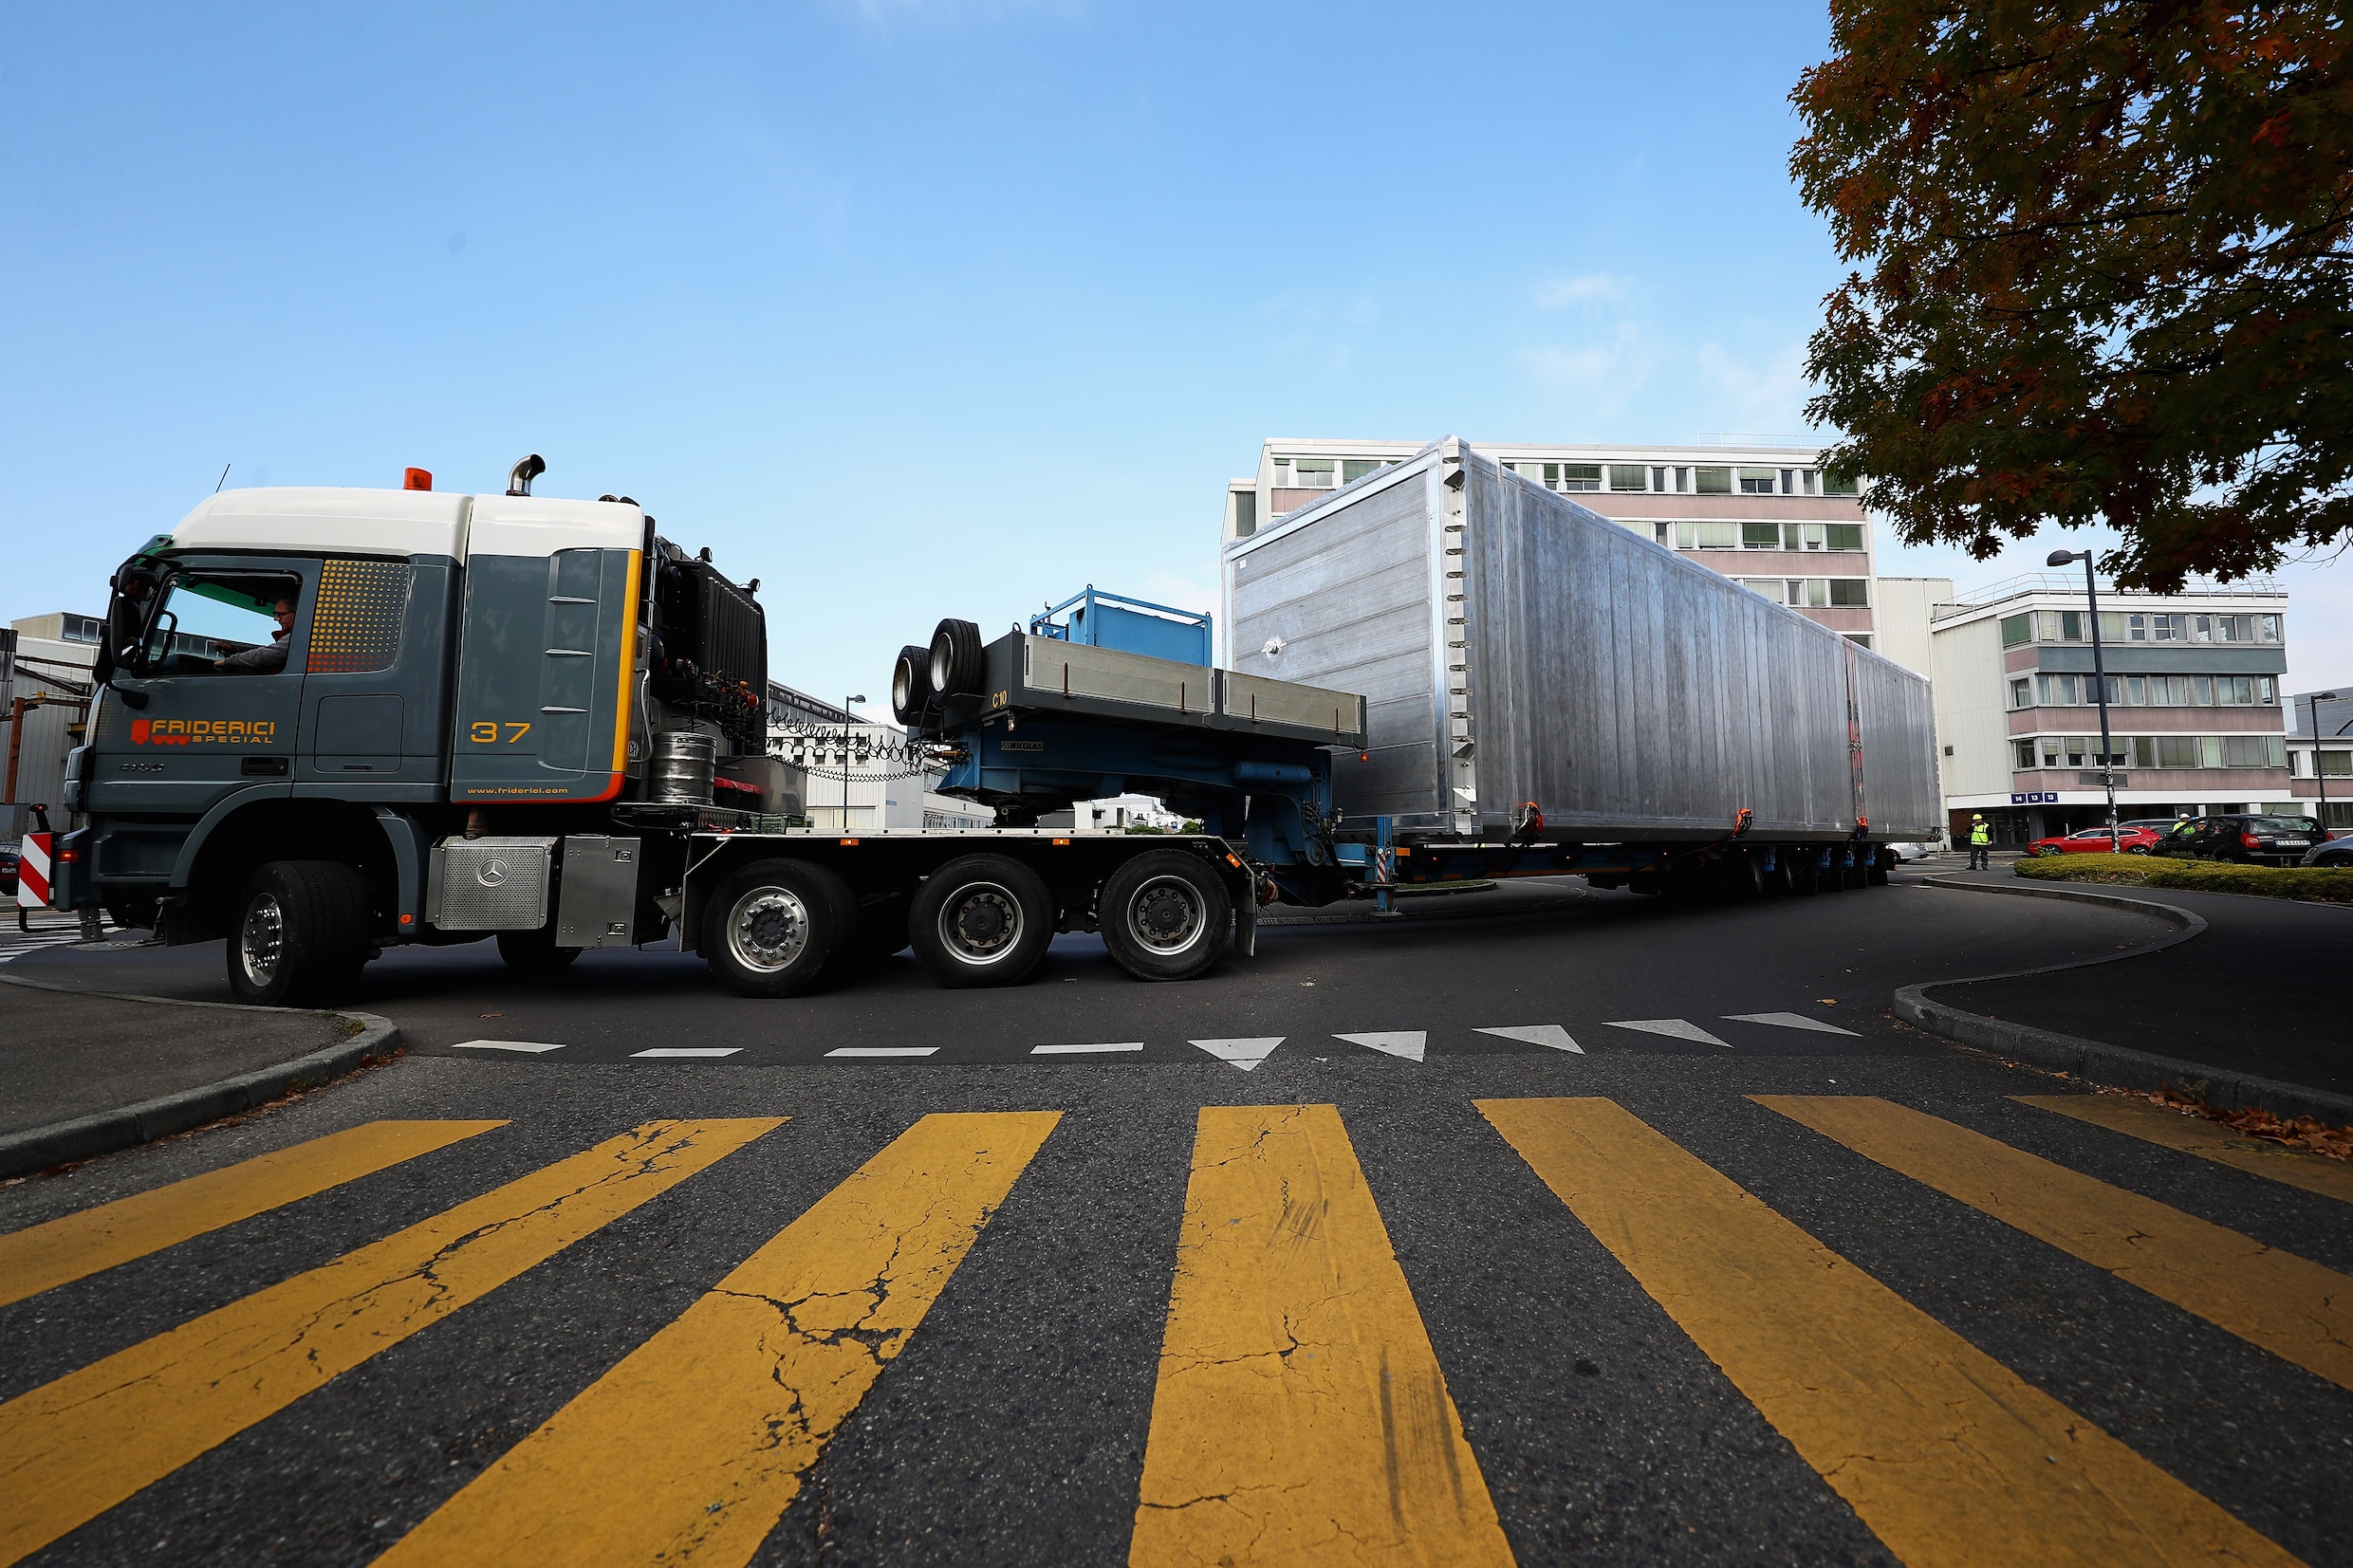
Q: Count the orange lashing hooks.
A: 3